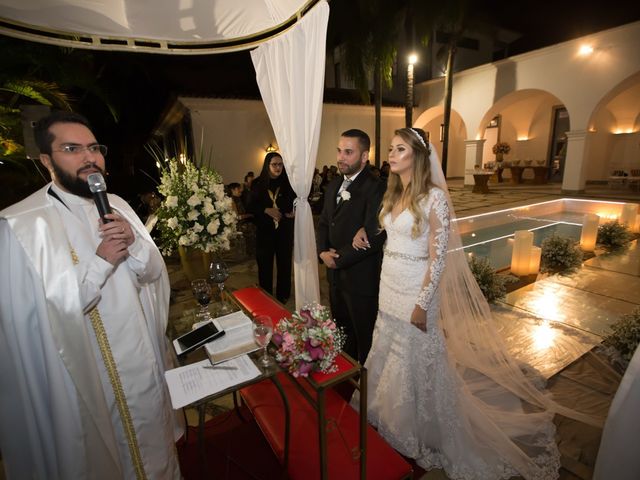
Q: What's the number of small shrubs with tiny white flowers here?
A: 4